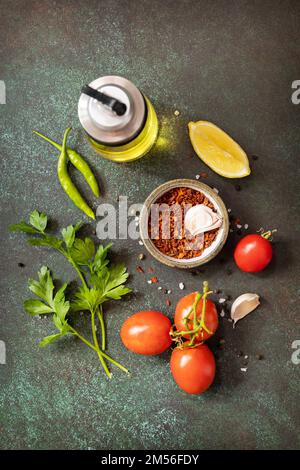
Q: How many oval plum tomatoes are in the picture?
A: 3